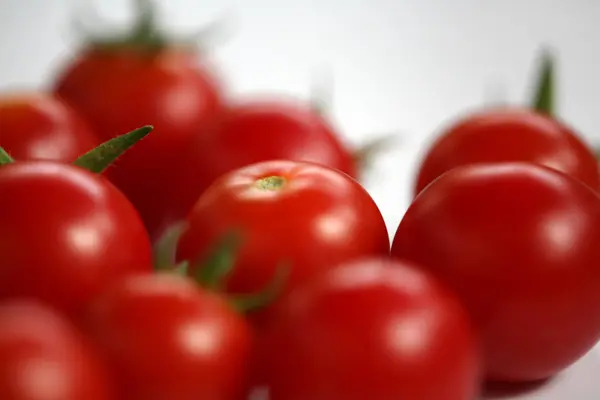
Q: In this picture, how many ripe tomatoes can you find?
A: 10